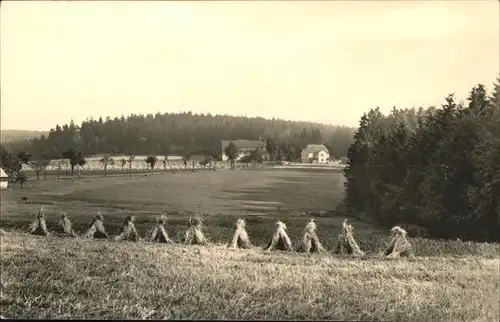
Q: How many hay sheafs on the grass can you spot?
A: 11